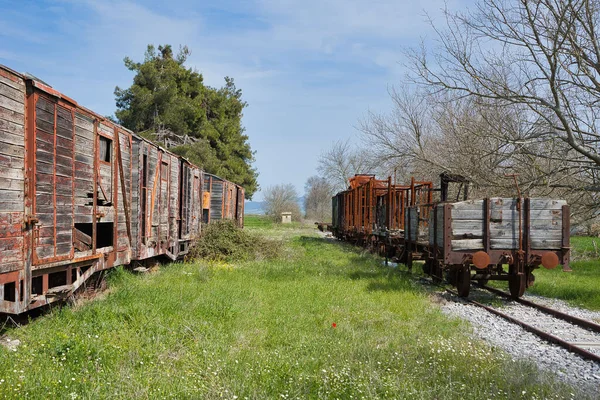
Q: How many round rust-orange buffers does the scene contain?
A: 2